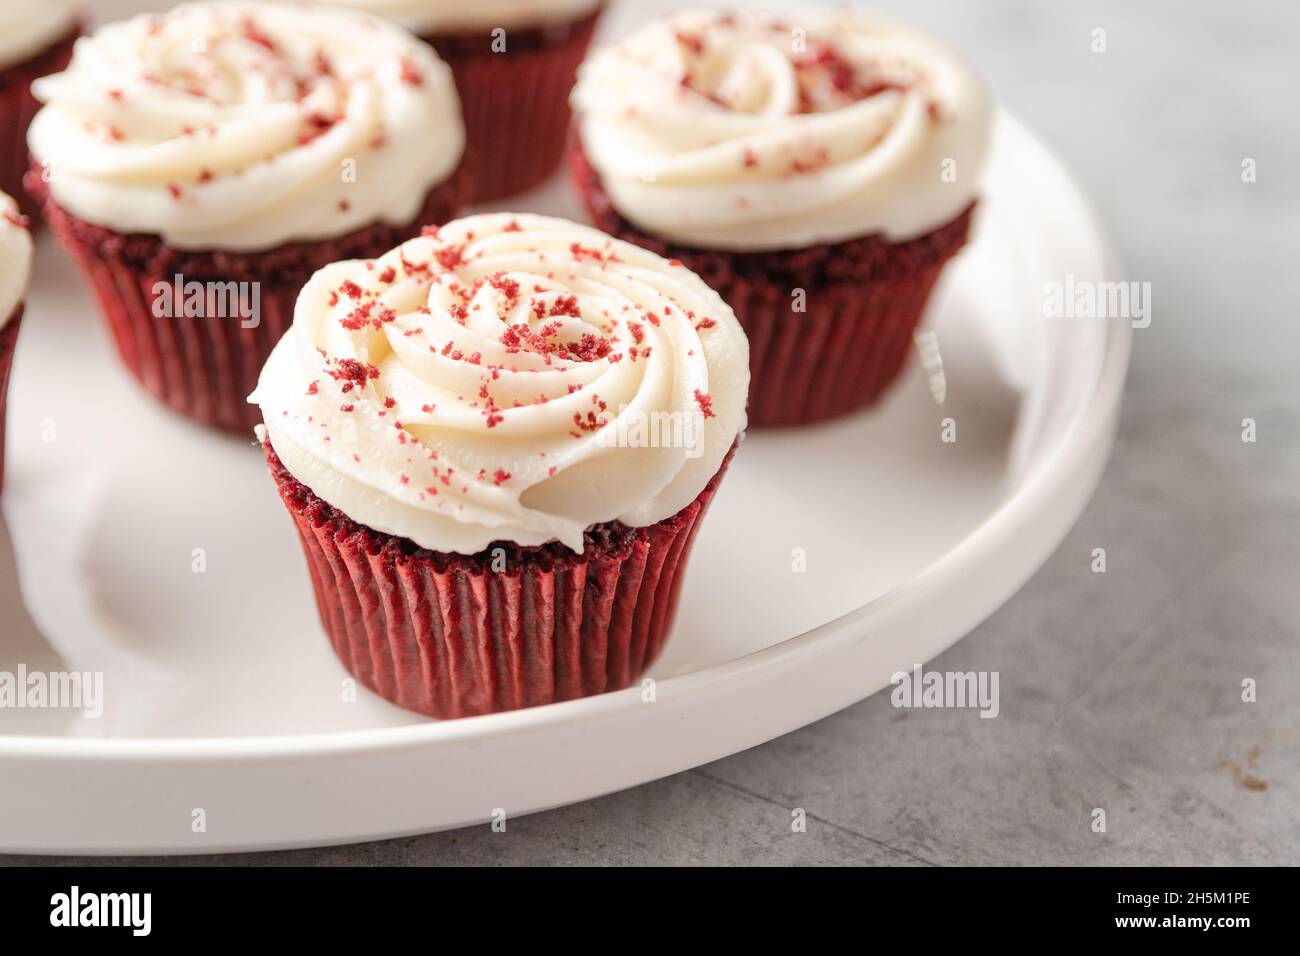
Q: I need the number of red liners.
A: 6